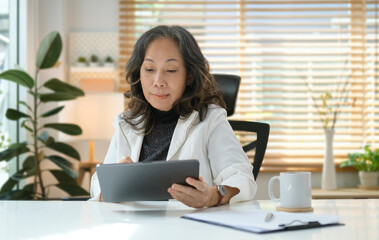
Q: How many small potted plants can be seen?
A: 4